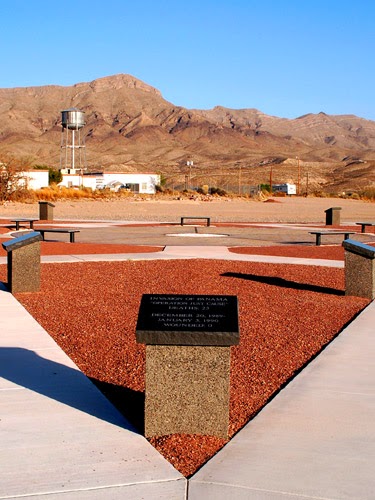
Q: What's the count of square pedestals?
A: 5